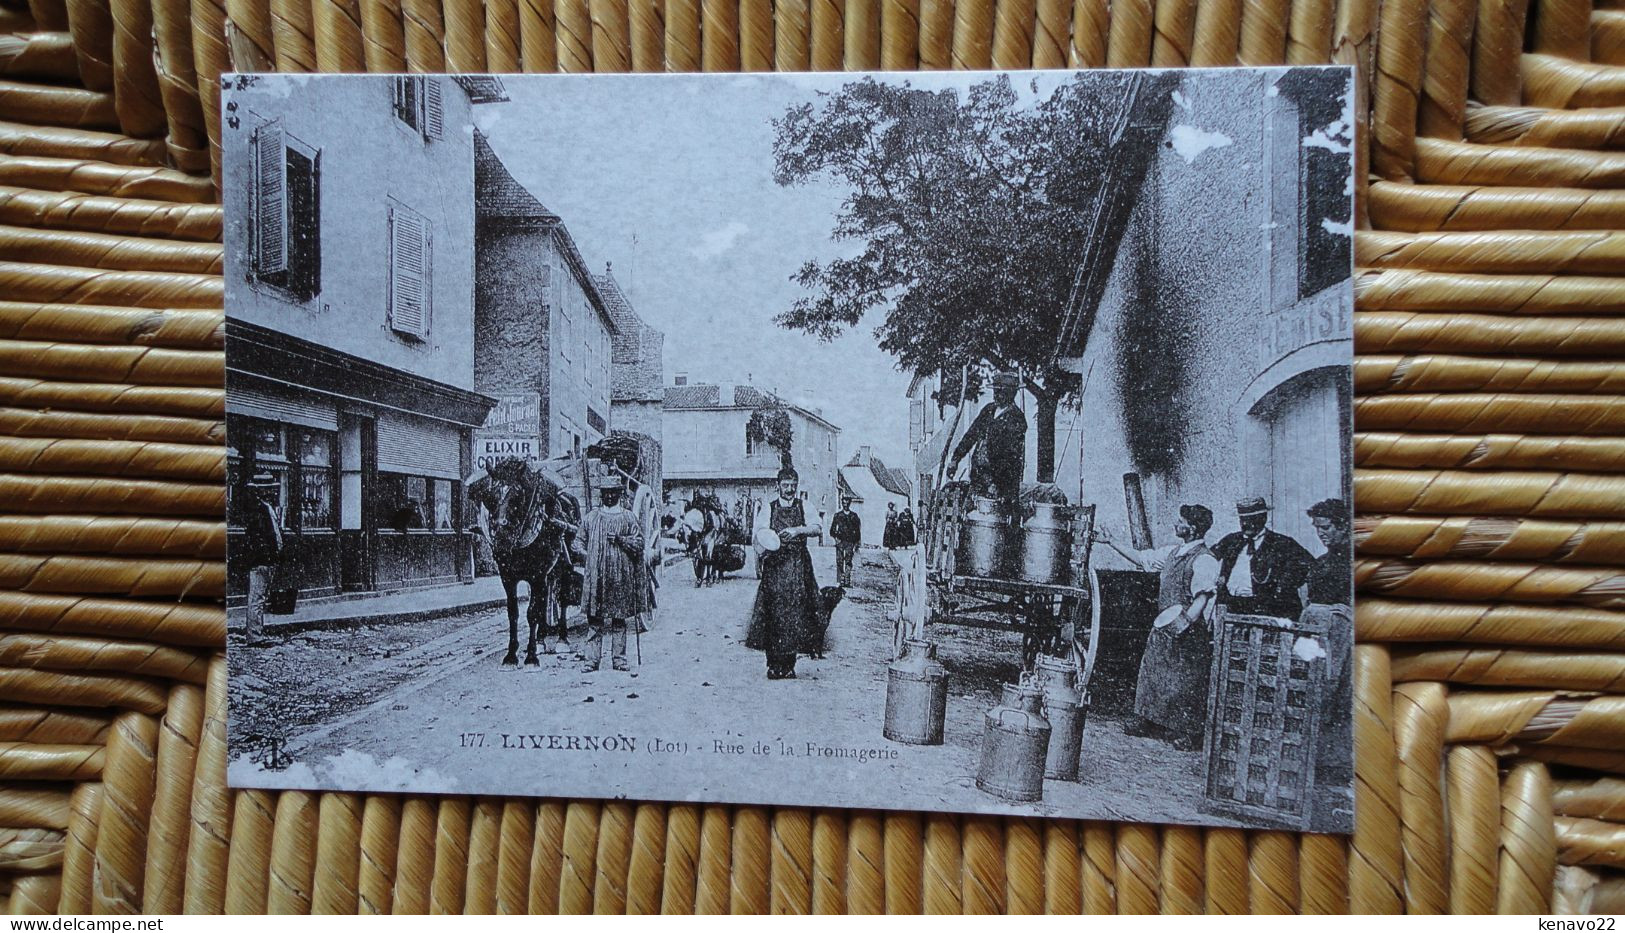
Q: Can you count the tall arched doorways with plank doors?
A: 1